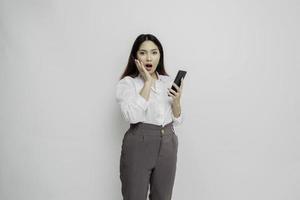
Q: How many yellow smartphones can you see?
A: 0